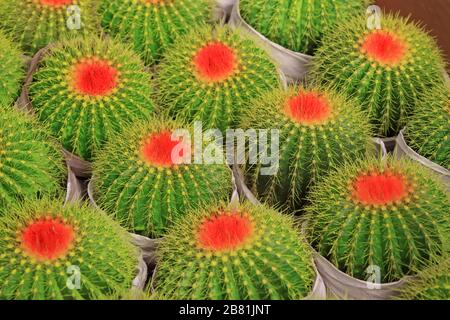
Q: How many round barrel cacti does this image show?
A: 15